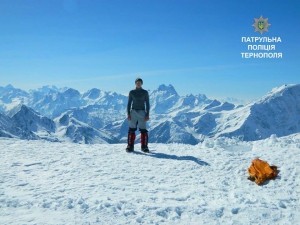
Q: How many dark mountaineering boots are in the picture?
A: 2